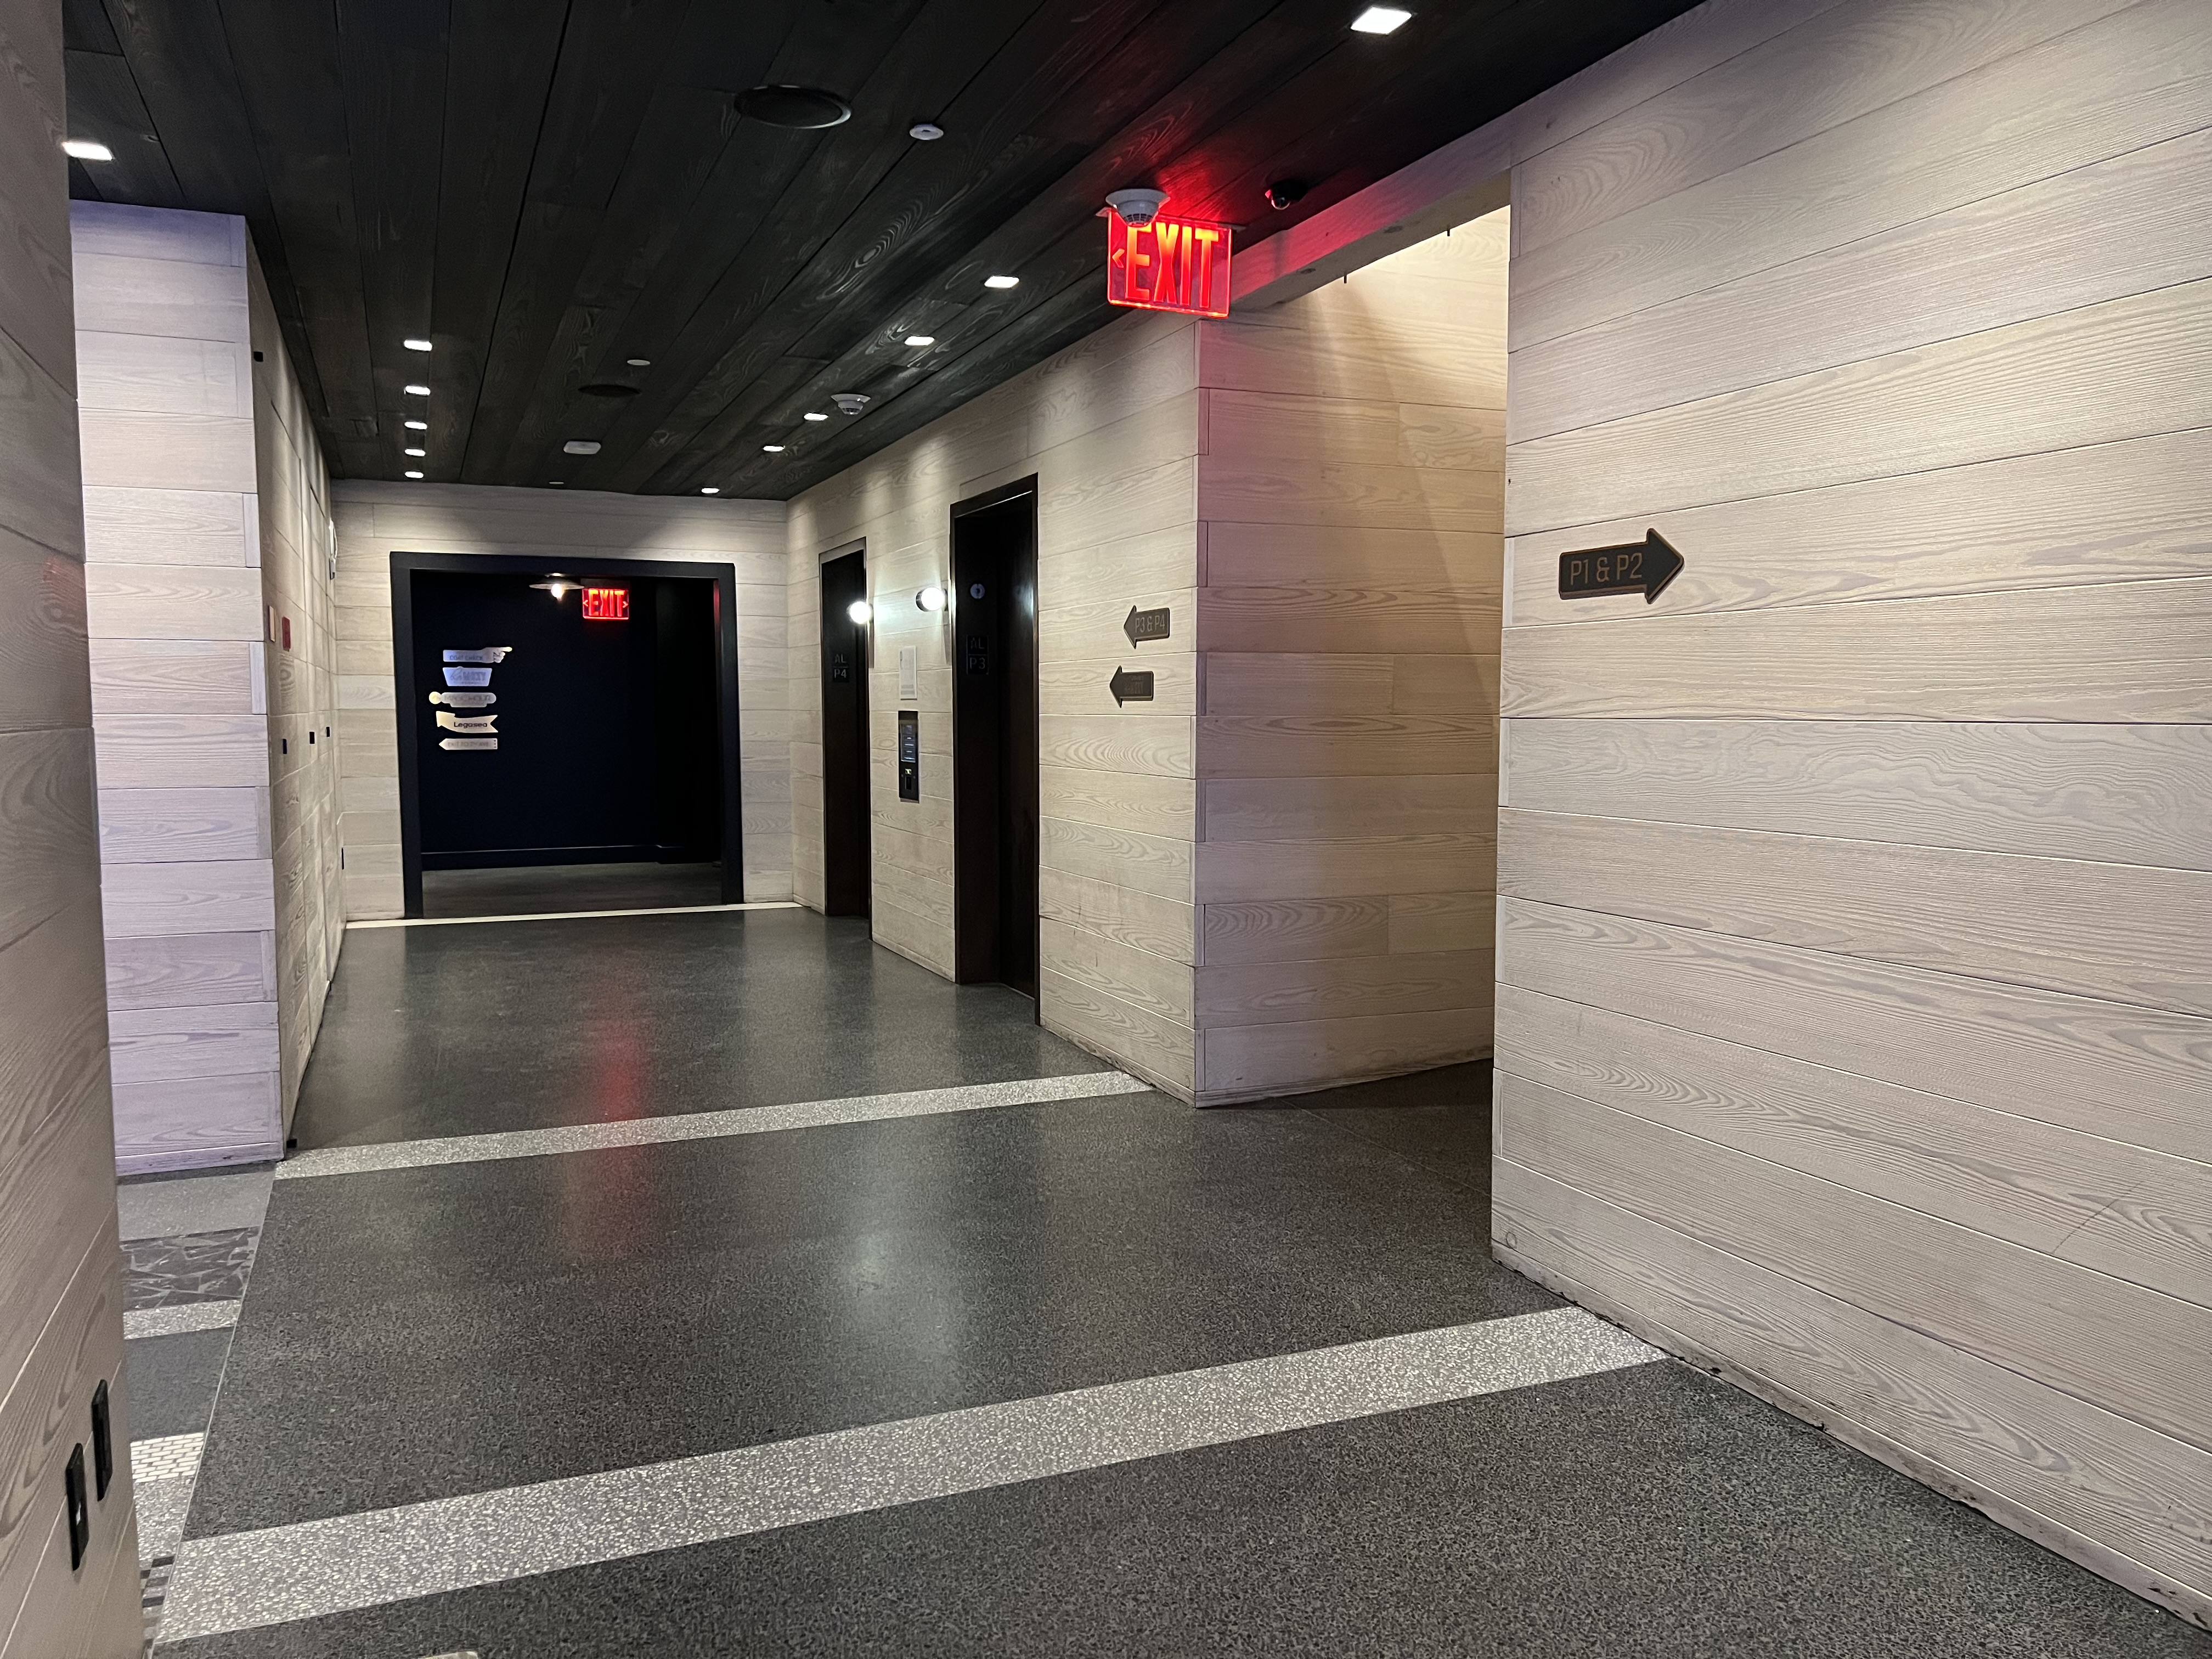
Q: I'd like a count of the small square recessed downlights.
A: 12